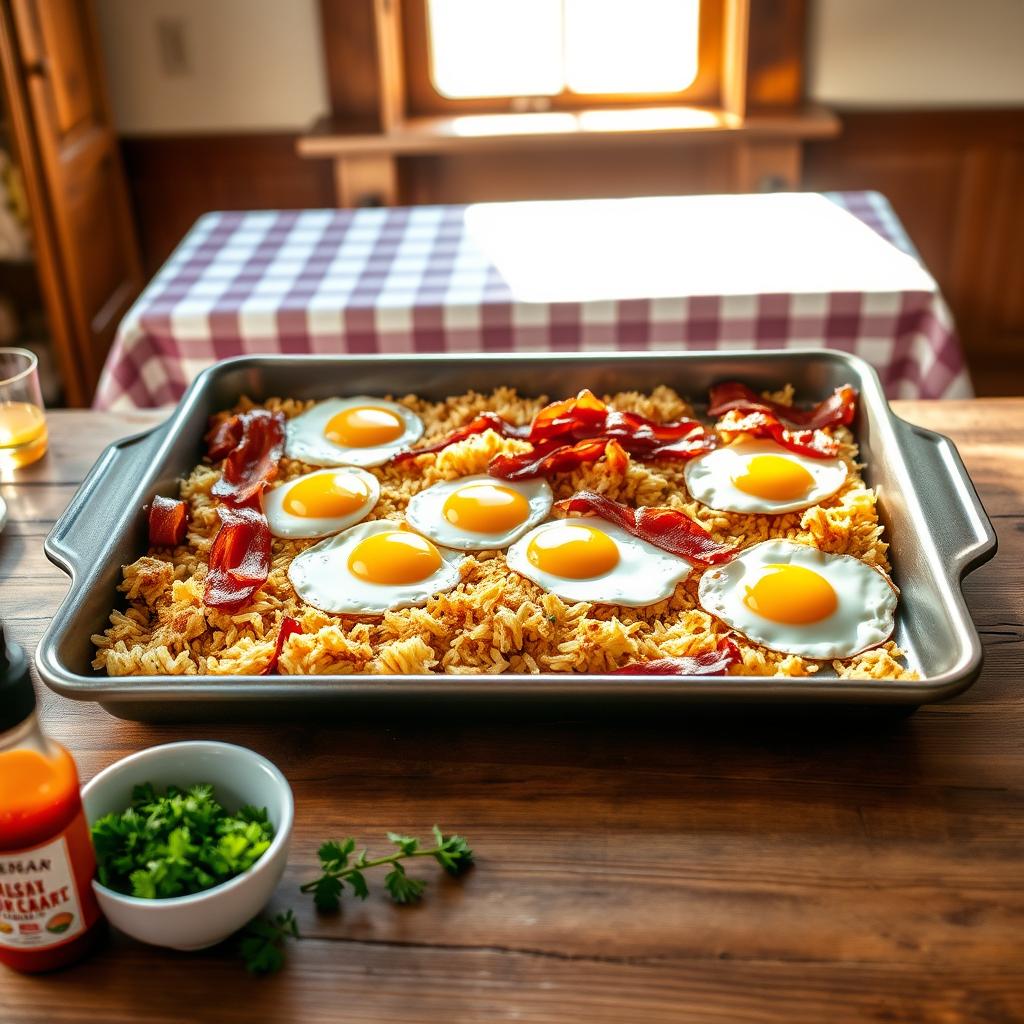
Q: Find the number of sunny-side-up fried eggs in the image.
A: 7